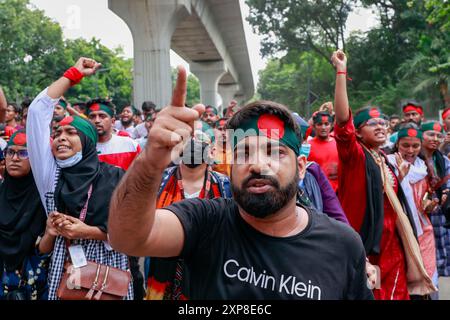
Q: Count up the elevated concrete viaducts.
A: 1